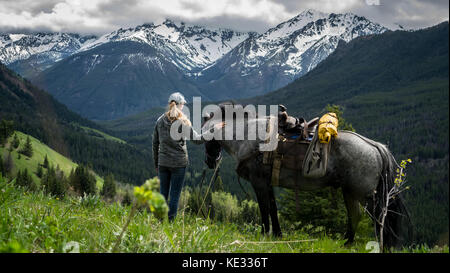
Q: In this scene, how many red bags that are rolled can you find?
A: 0